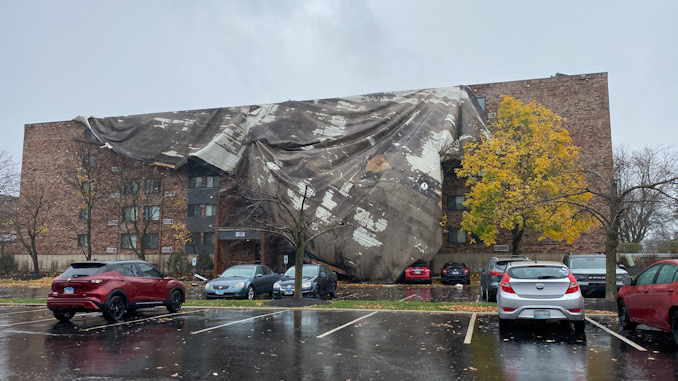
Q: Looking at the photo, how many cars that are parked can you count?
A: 9